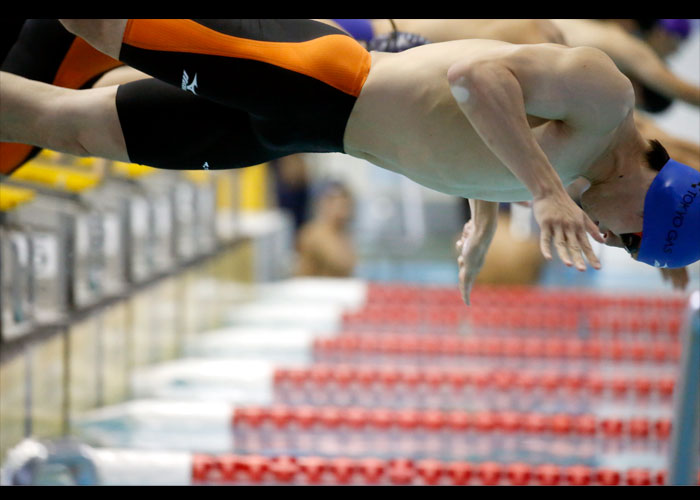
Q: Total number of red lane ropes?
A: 6